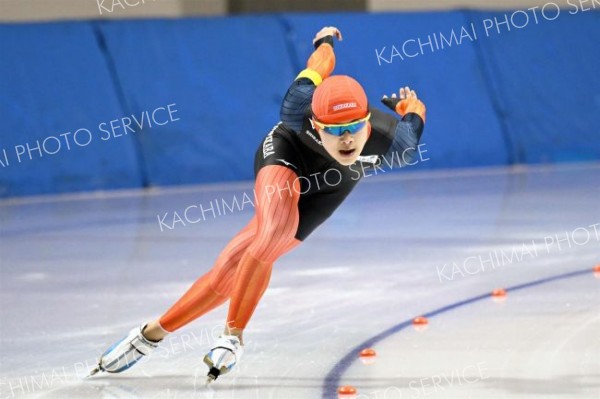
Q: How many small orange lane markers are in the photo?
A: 5